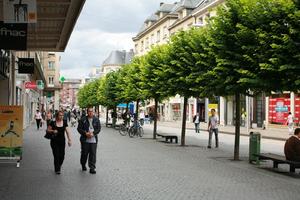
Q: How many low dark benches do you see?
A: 2